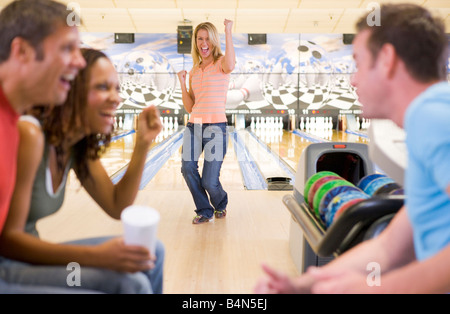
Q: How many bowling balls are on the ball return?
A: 10